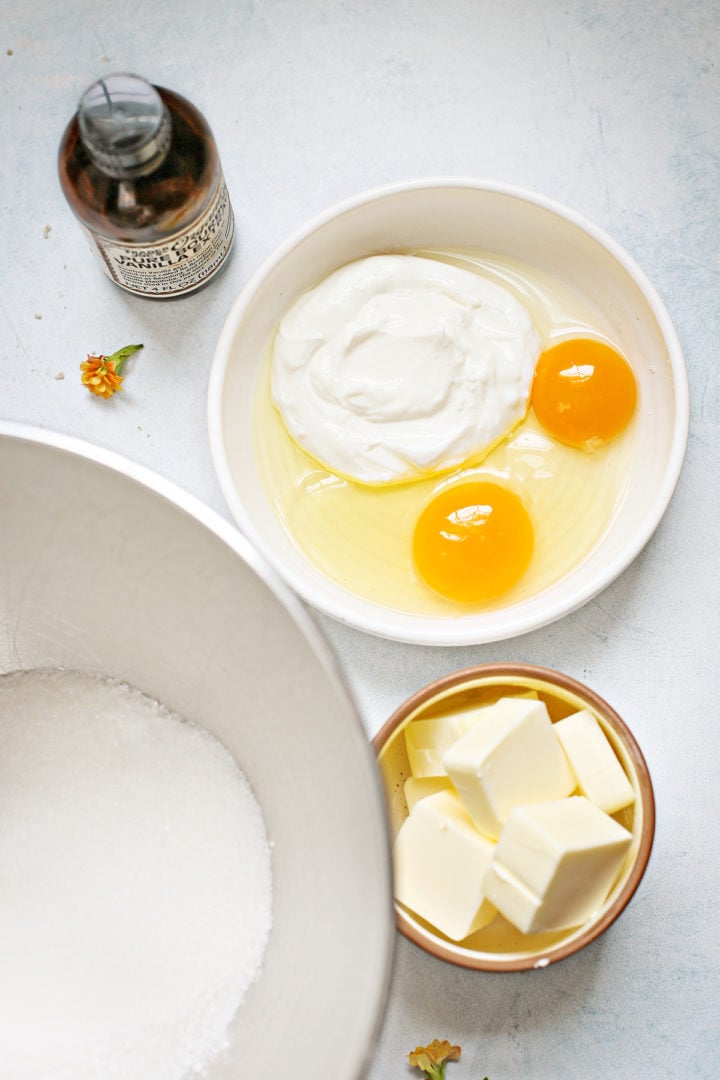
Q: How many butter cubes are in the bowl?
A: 6